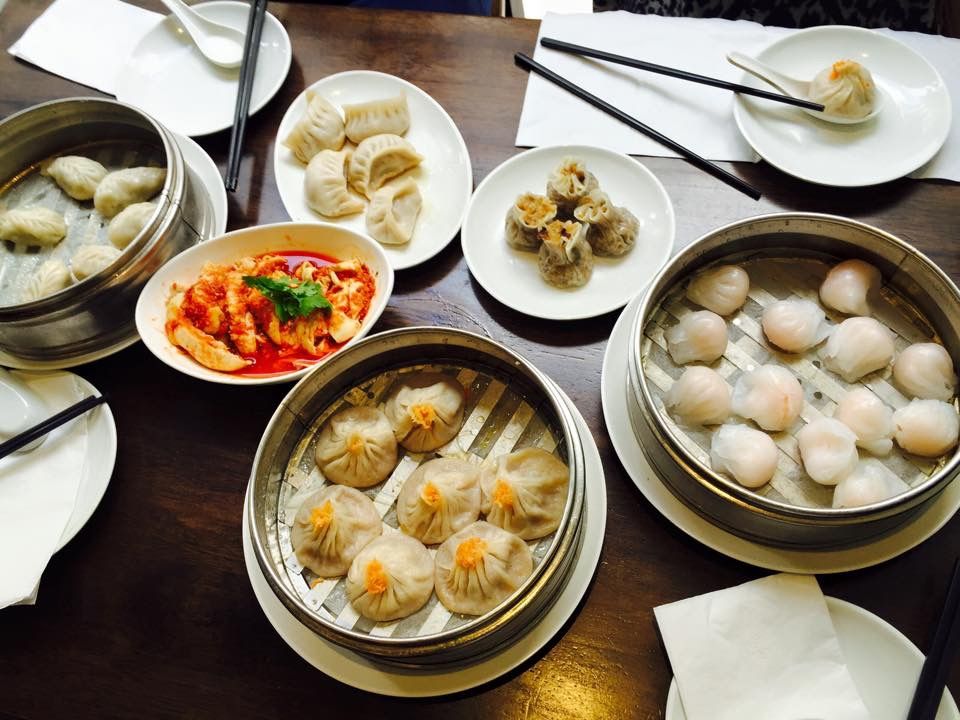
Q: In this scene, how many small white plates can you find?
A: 6